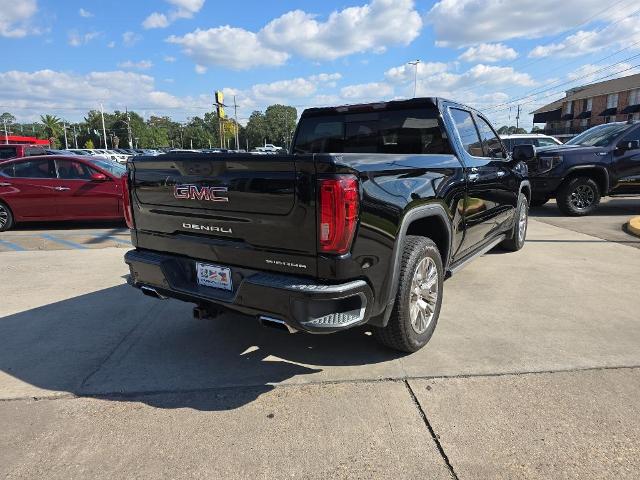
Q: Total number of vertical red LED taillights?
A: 2